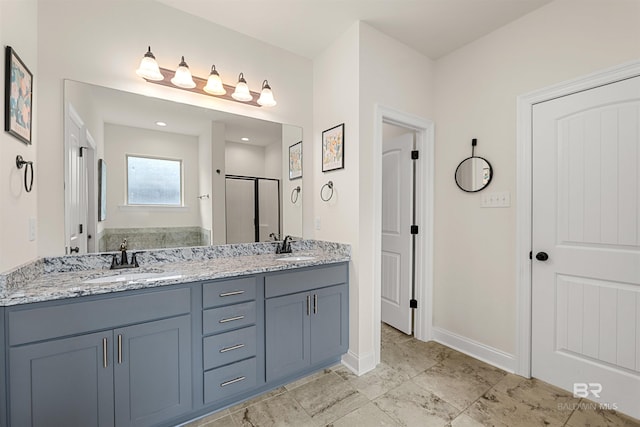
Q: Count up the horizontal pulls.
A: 4